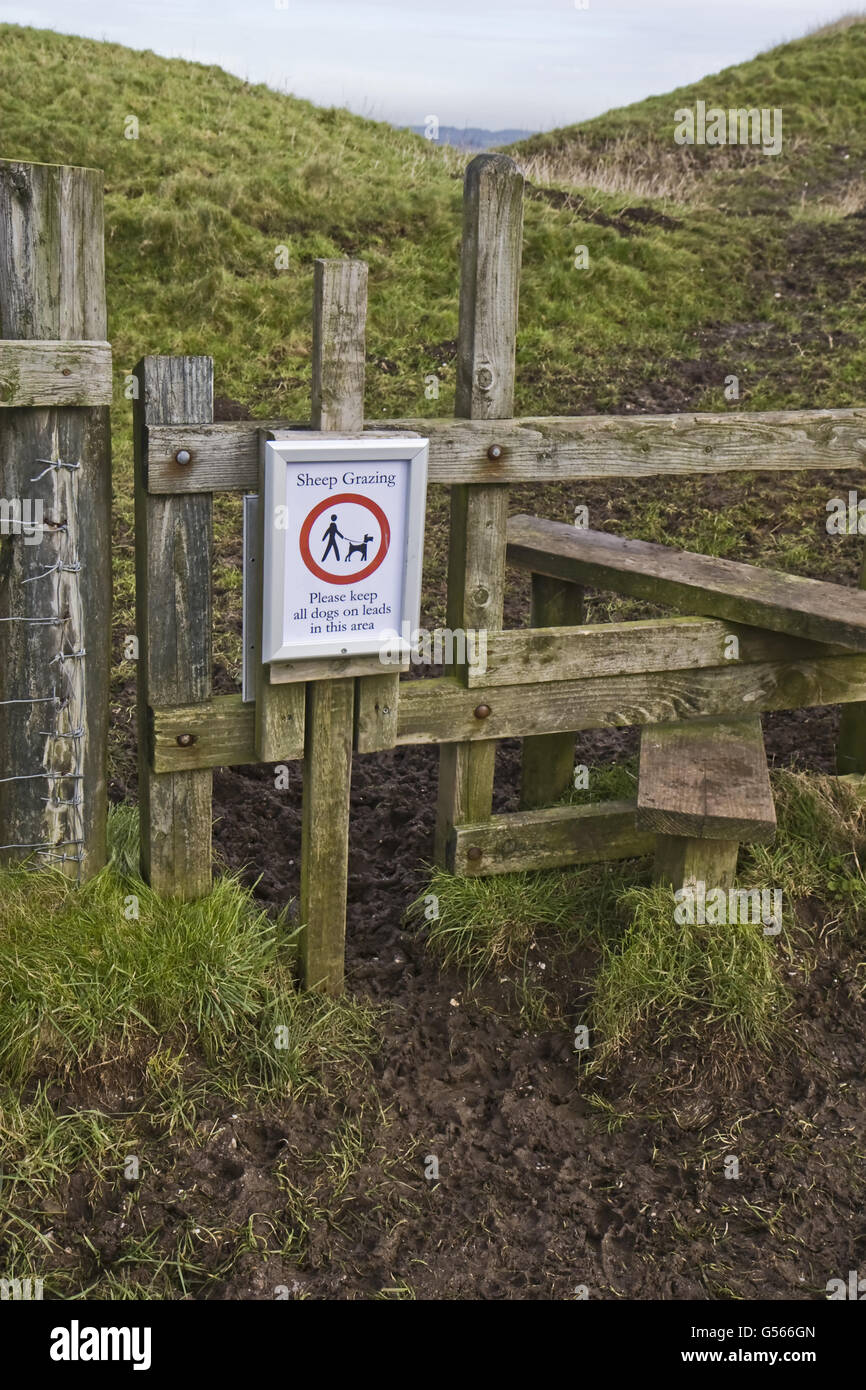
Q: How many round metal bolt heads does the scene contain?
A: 5